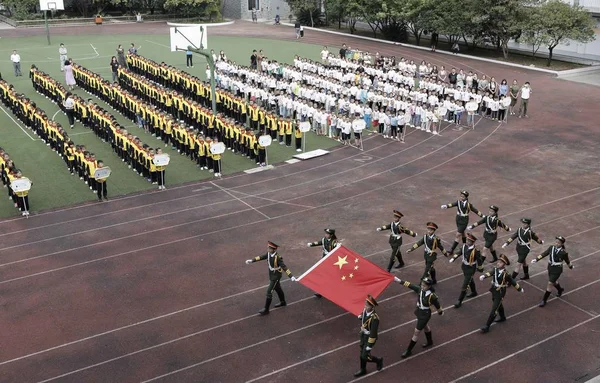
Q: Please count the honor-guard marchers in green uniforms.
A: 12